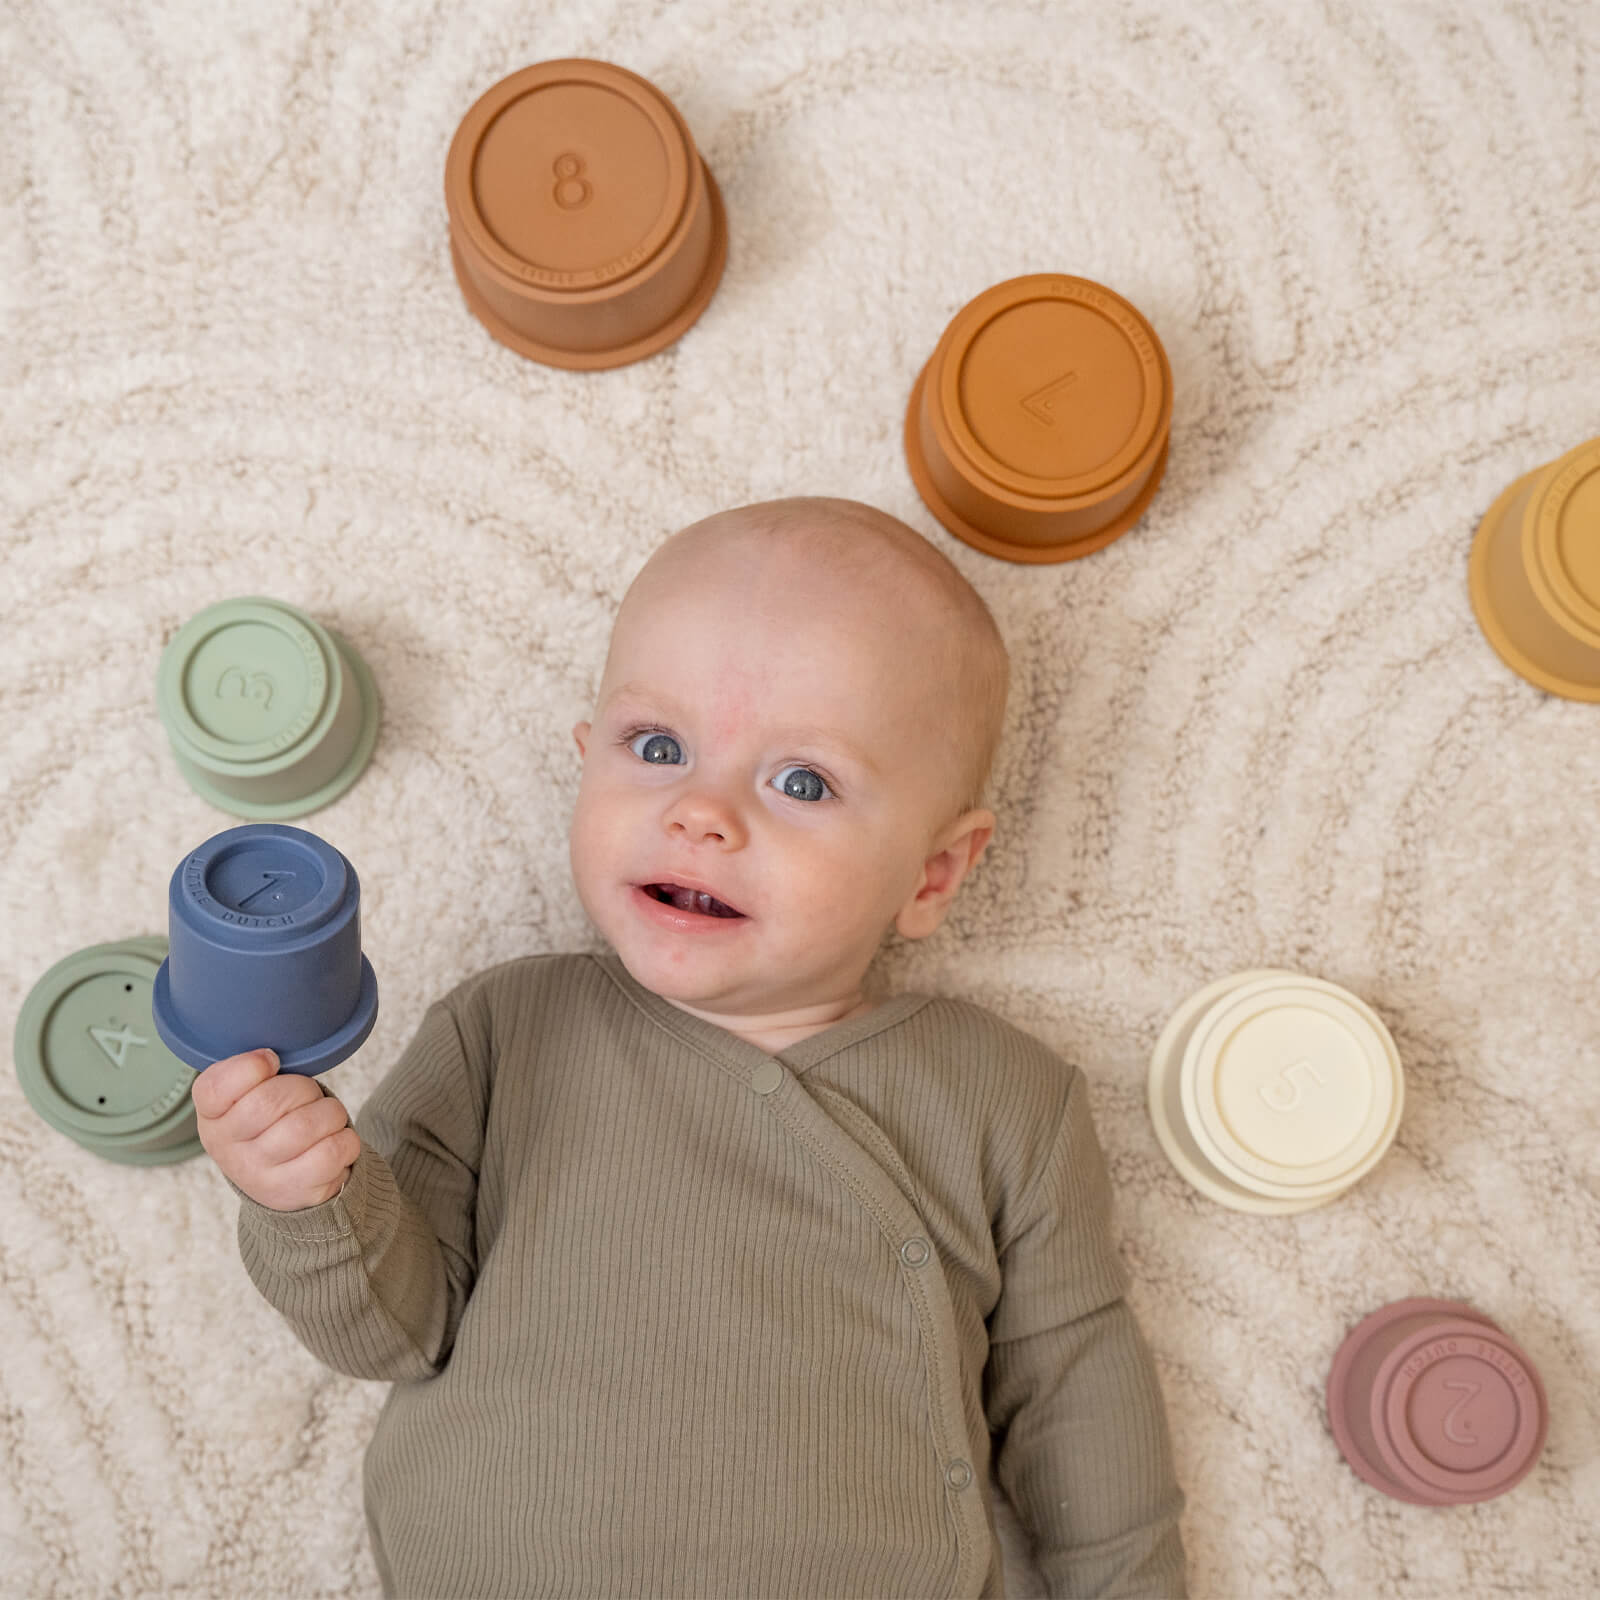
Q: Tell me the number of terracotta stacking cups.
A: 2